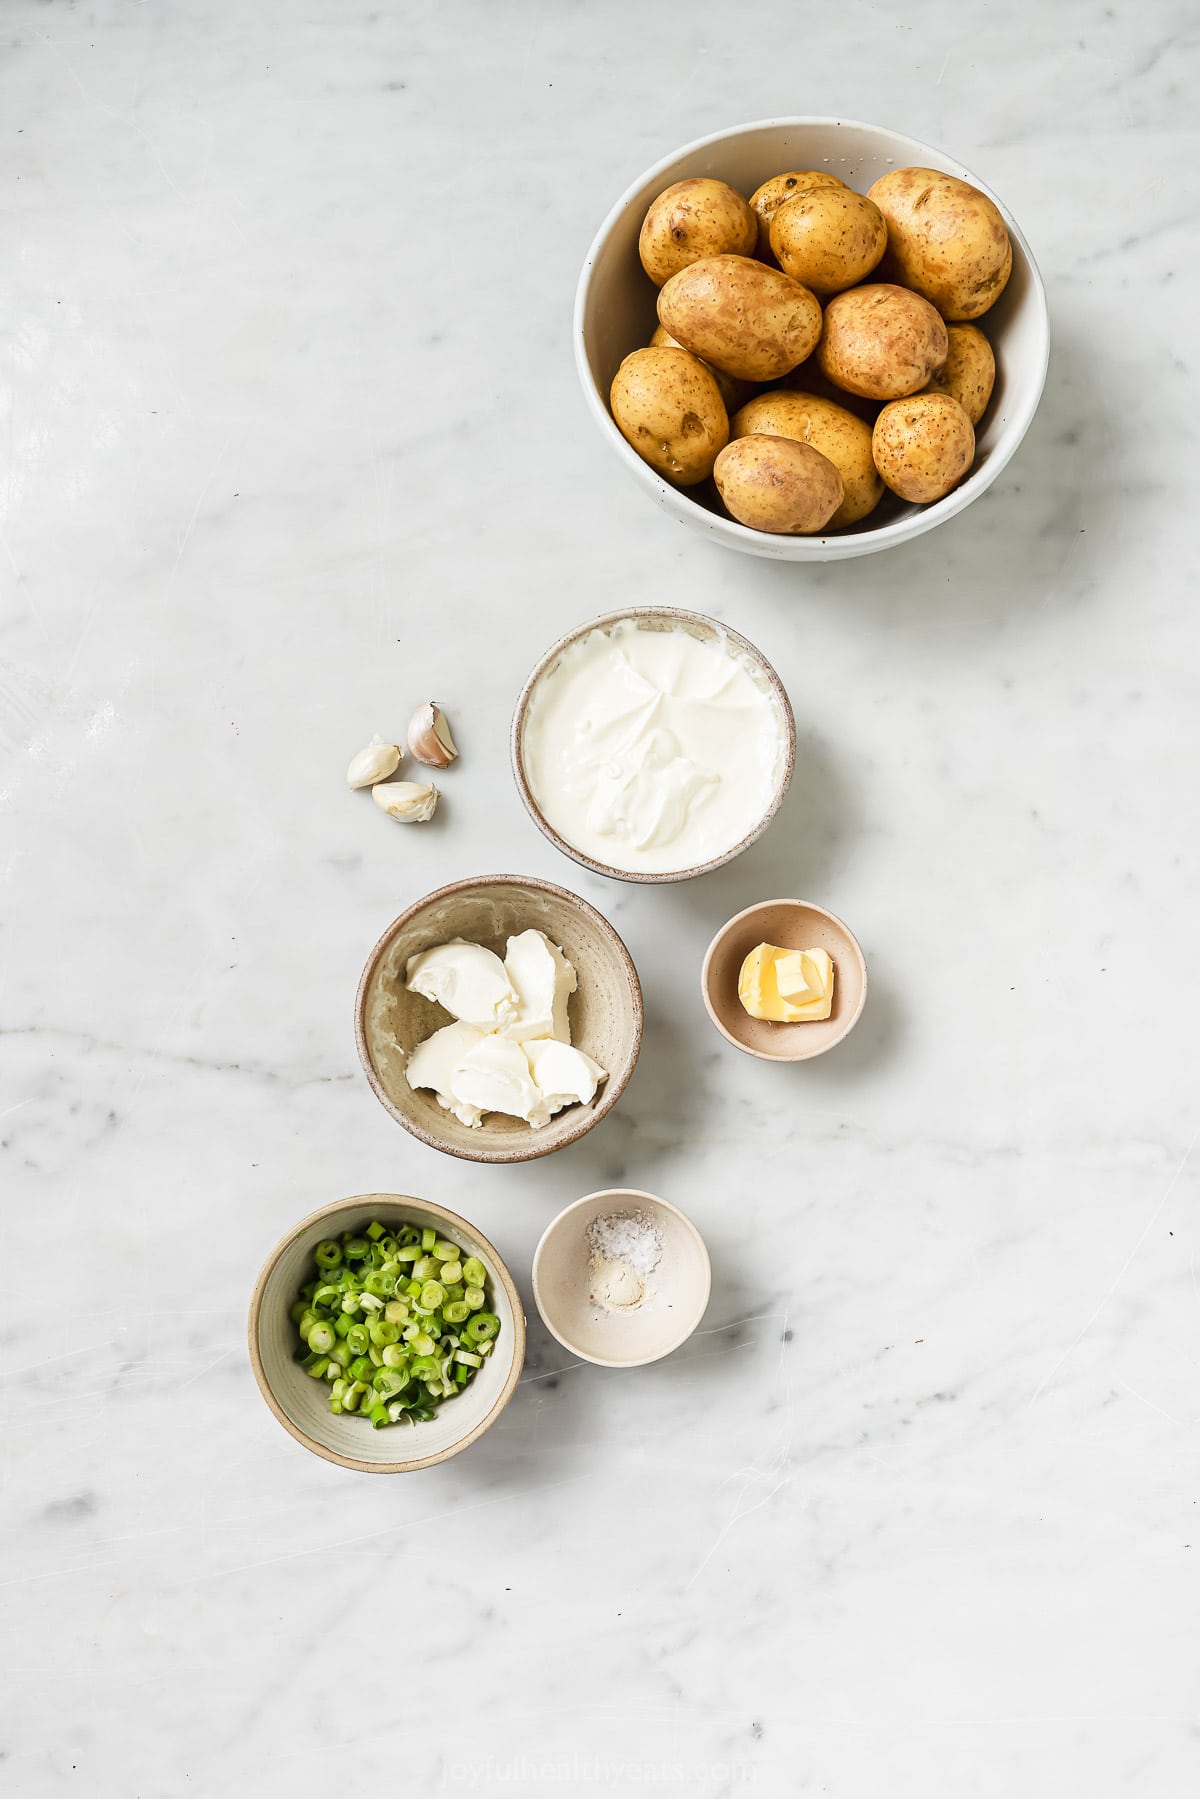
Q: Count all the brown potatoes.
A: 12